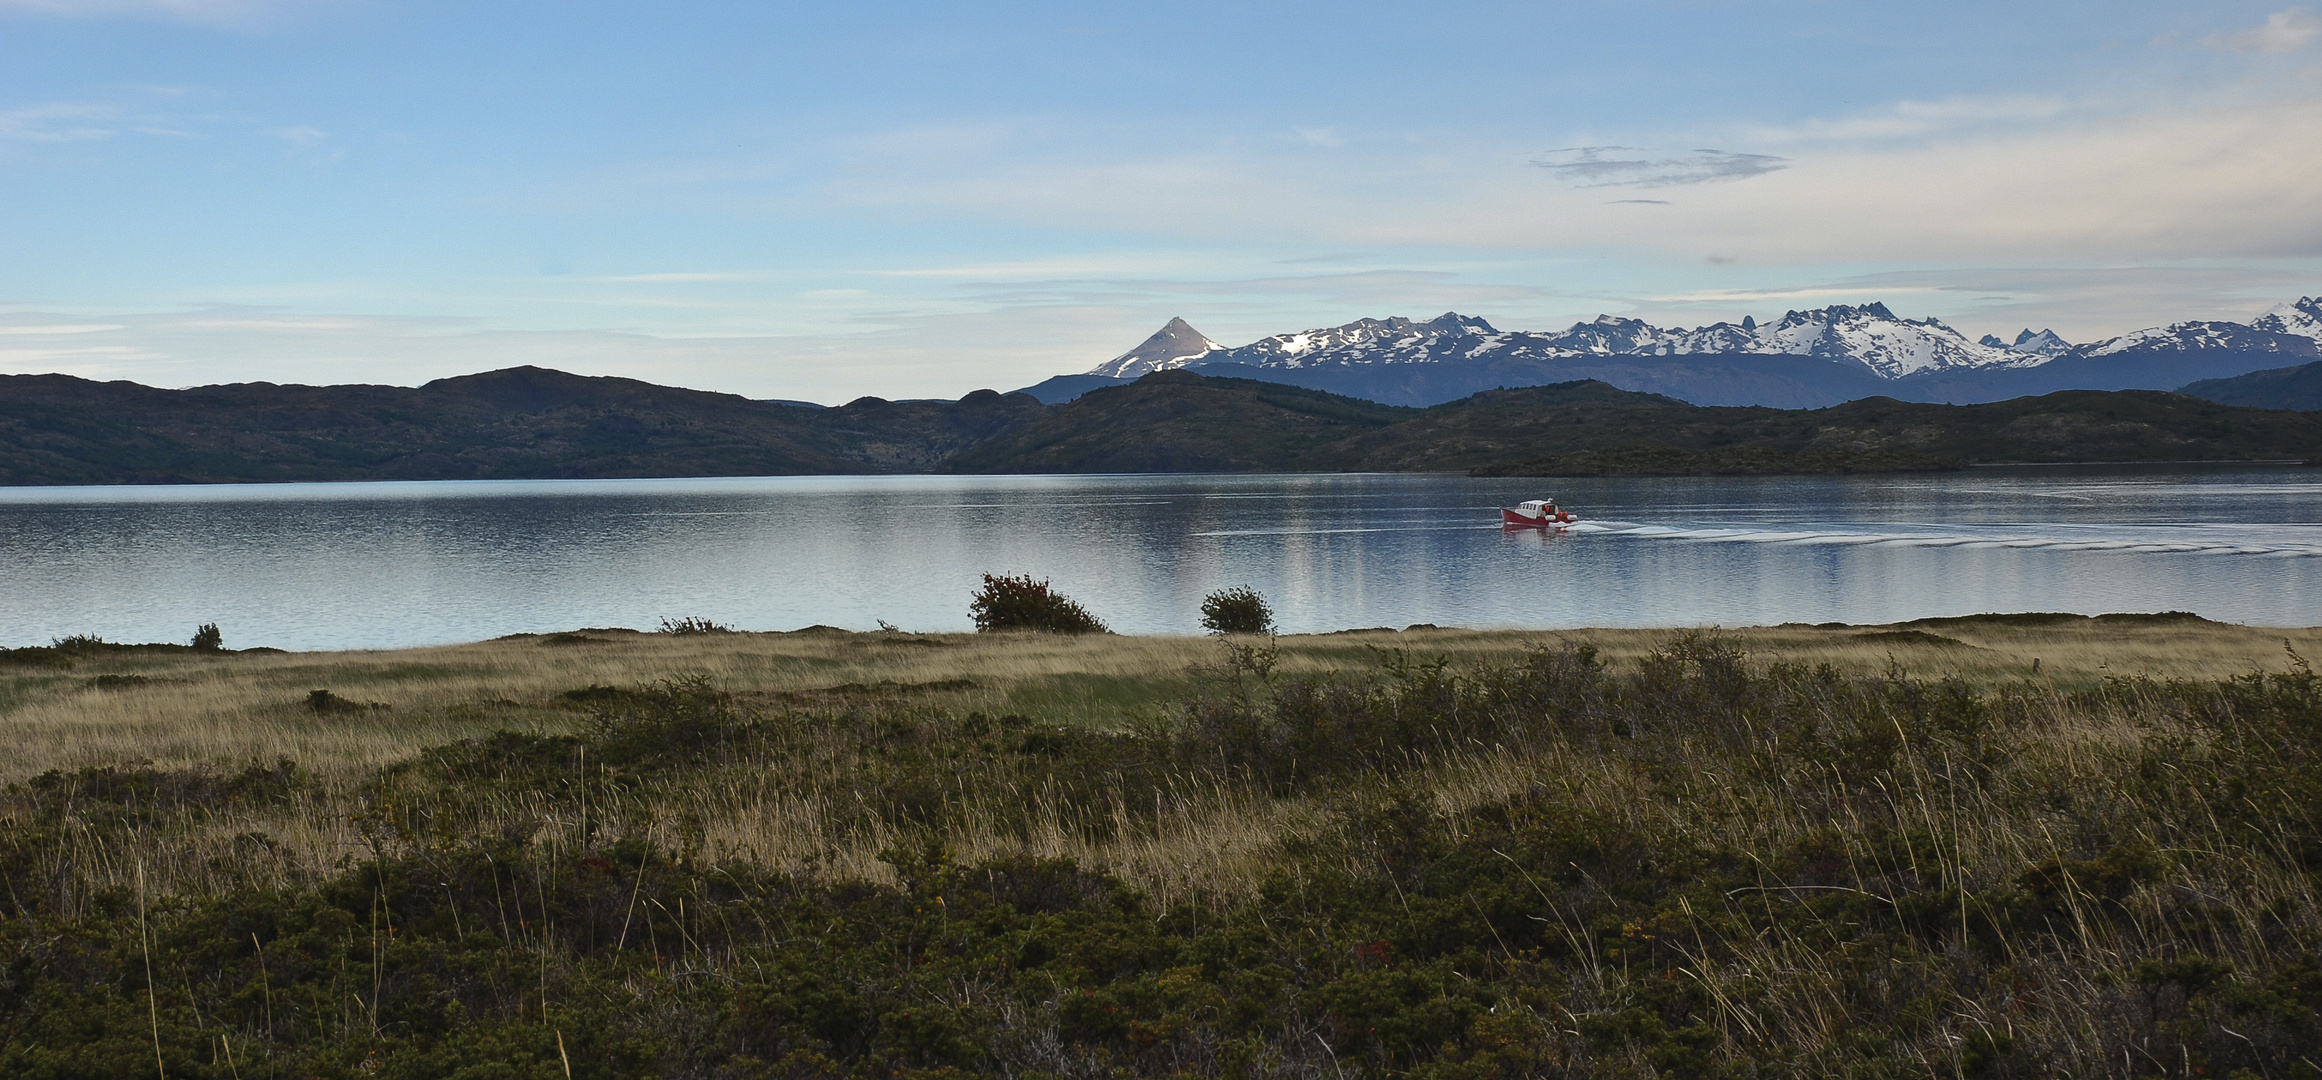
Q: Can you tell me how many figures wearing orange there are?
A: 3